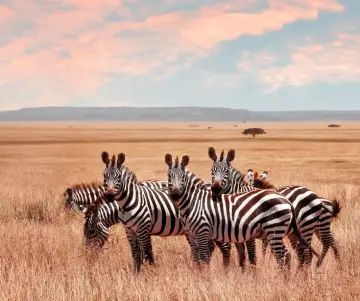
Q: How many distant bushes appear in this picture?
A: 2